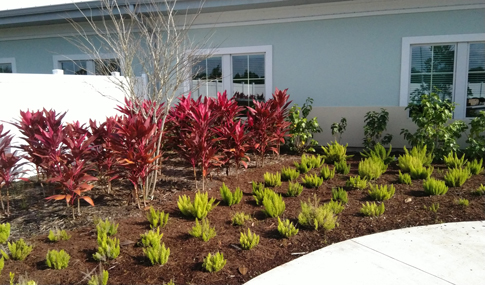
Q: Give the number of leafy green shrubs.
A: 5